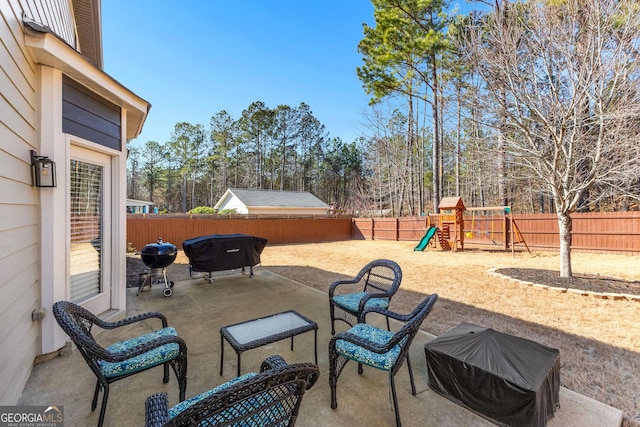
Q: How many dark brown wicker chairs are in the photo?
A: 4